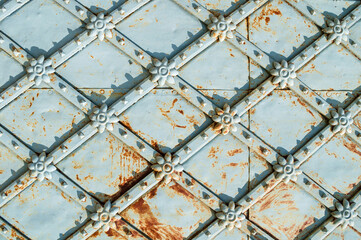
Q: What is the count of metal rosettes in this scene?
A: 15